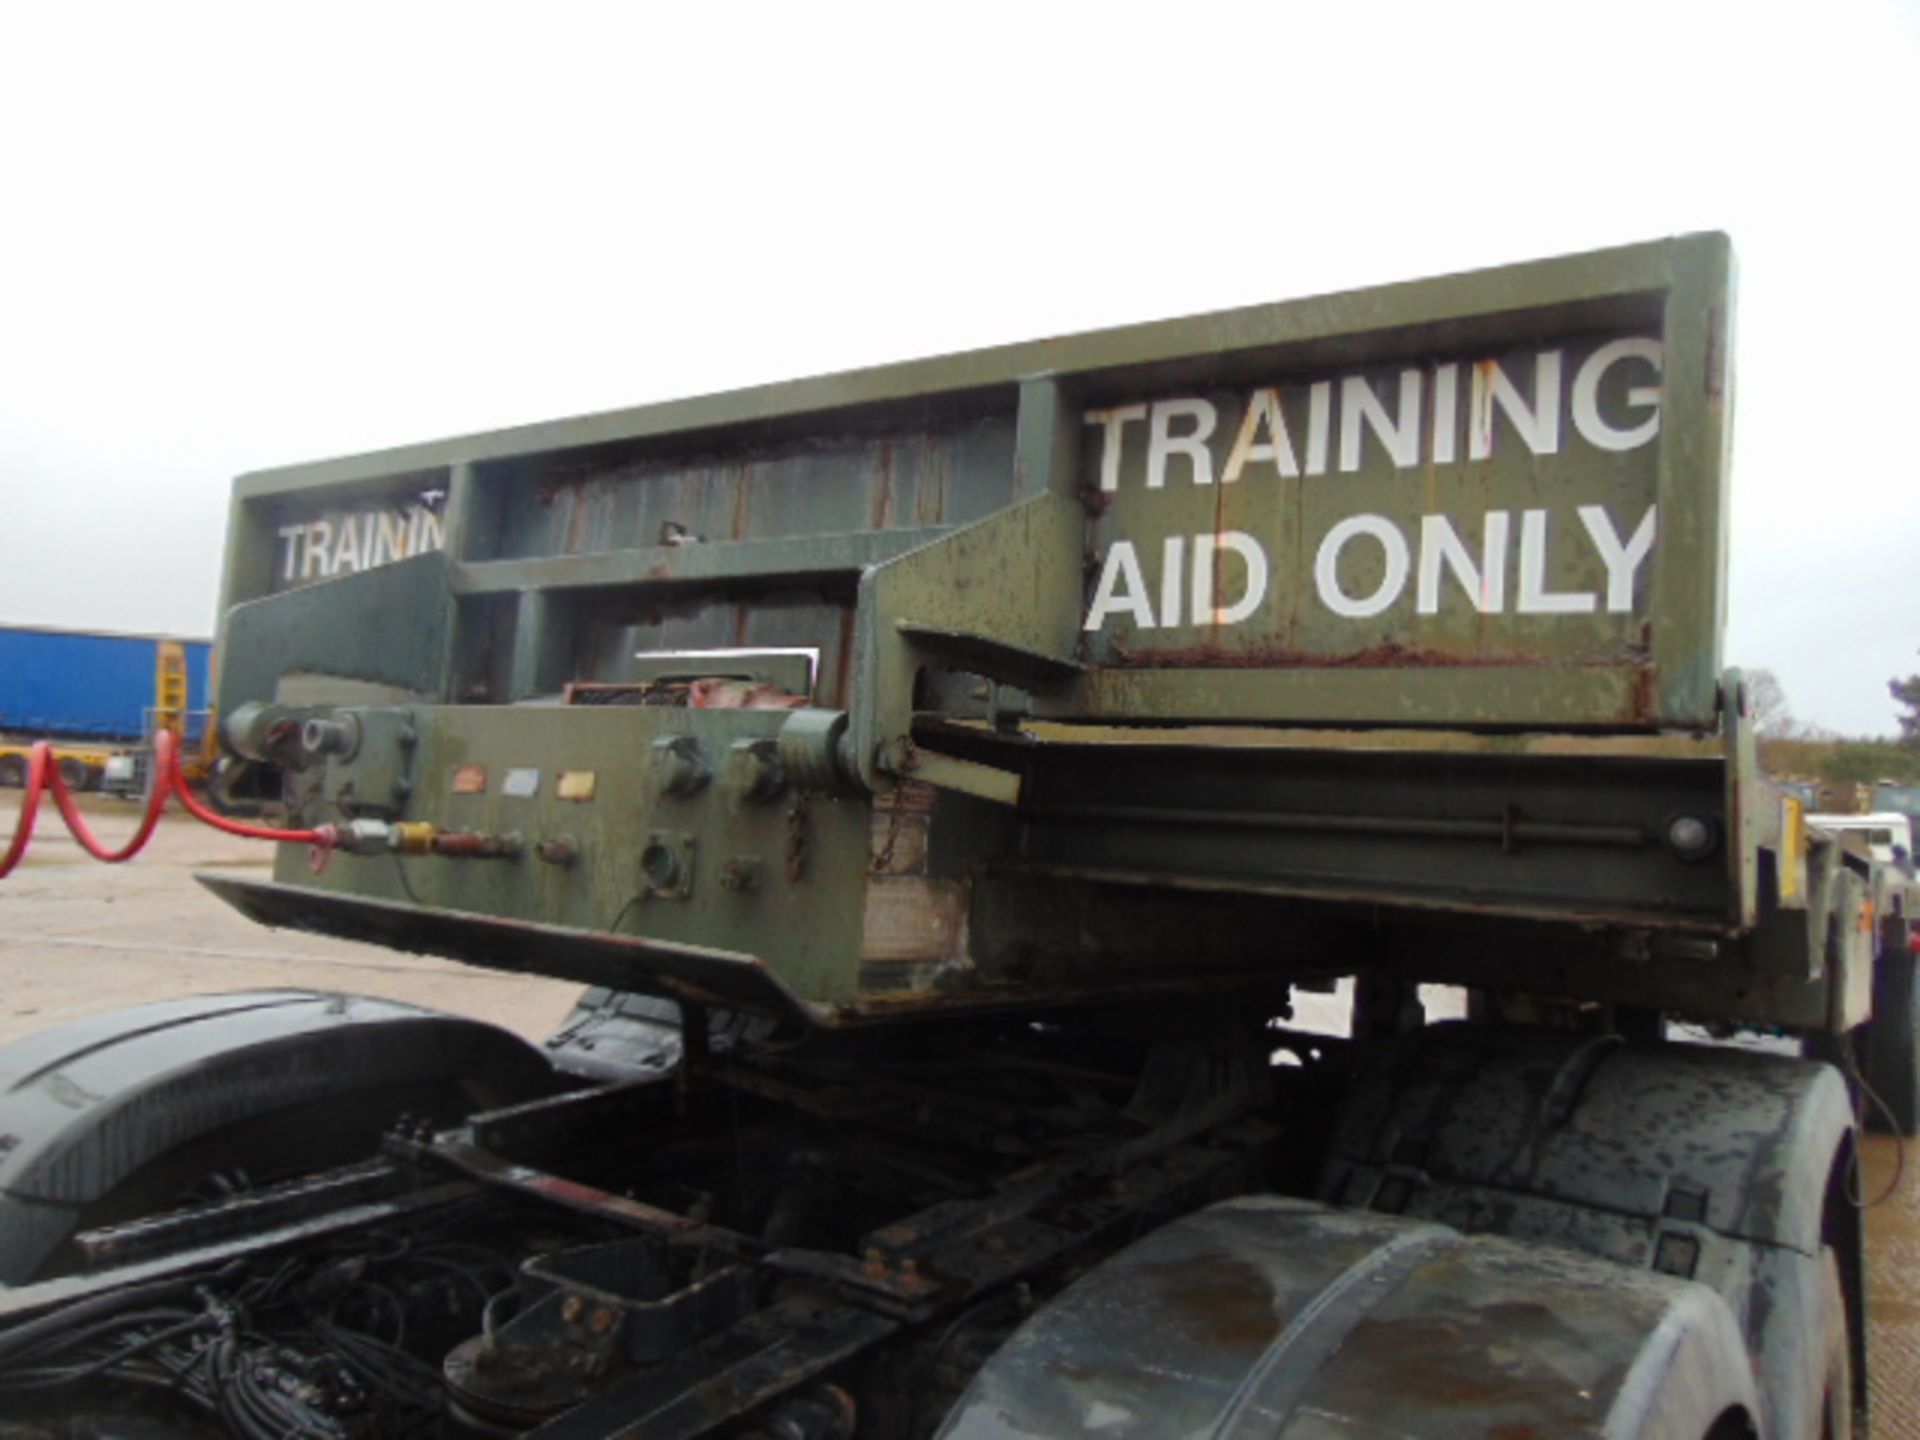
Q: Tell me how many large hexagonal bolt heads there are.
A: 2